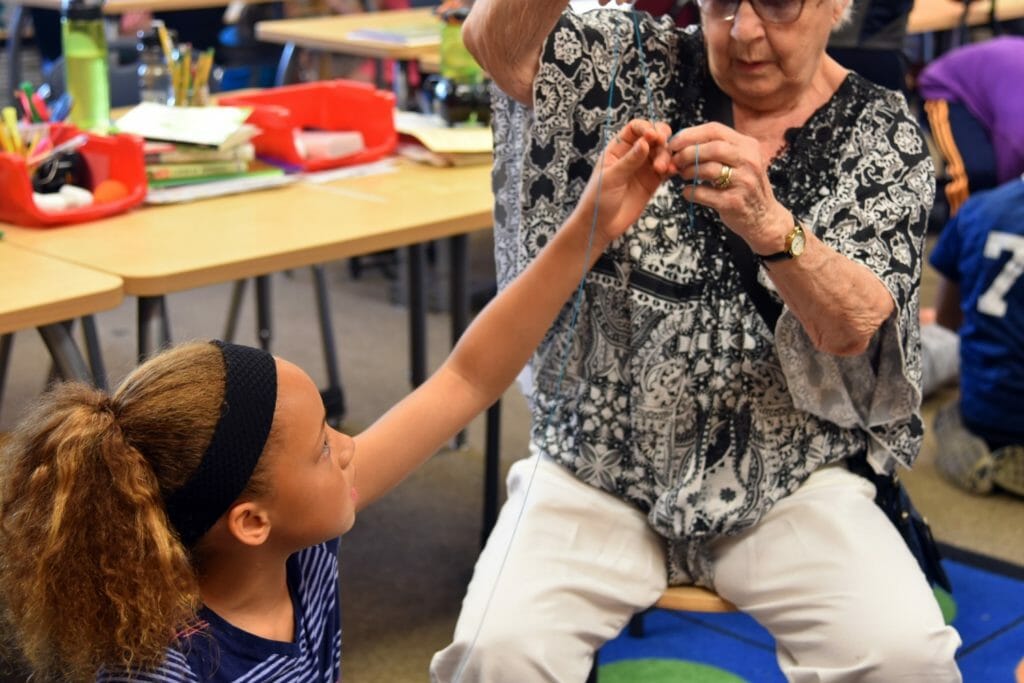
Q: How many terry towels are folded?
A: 0